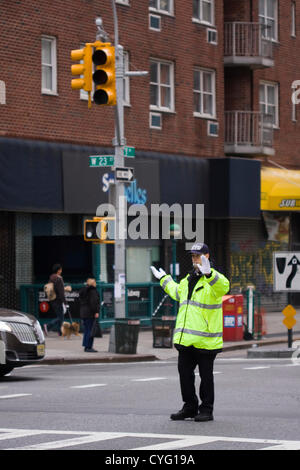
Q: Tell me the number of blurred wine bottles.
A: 0